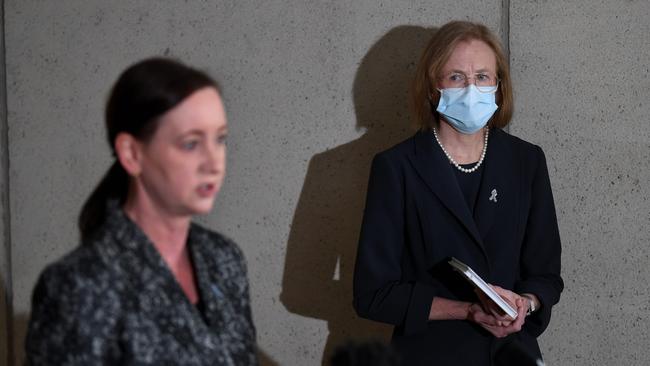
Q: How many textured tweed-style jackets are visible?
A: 1